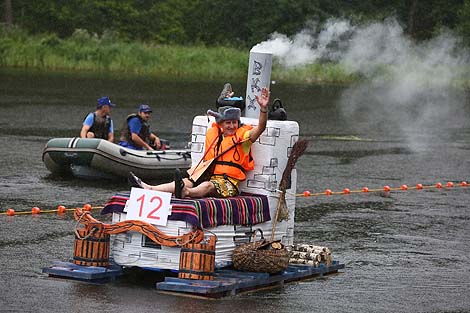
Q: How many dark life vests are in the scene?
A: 2